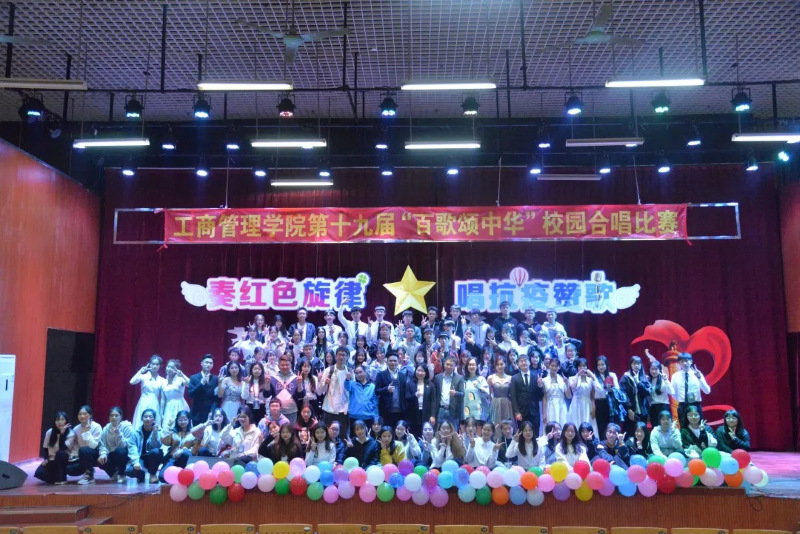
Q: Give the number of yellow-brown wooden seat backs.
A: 14